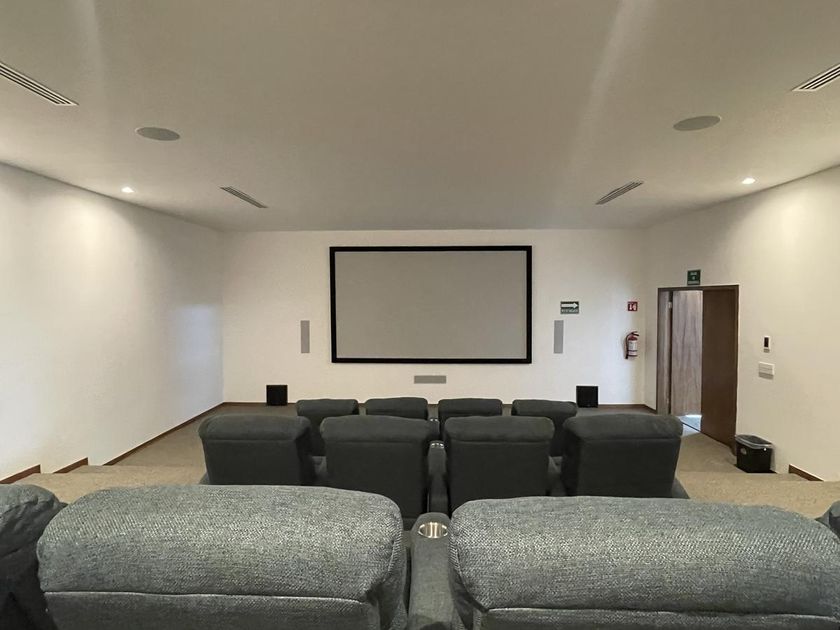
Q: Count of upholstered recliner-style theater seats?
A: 12